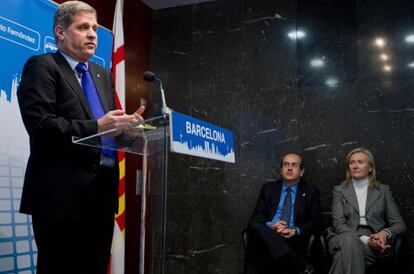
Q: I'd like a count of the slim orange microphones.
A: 0